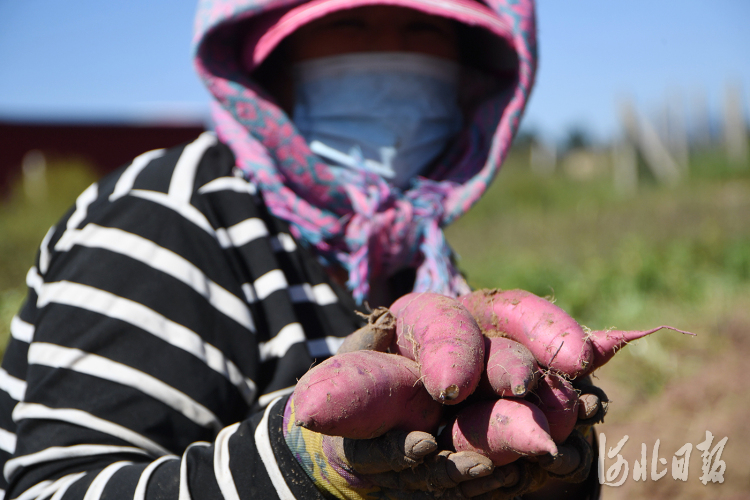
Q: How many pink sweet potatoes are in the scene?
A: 7